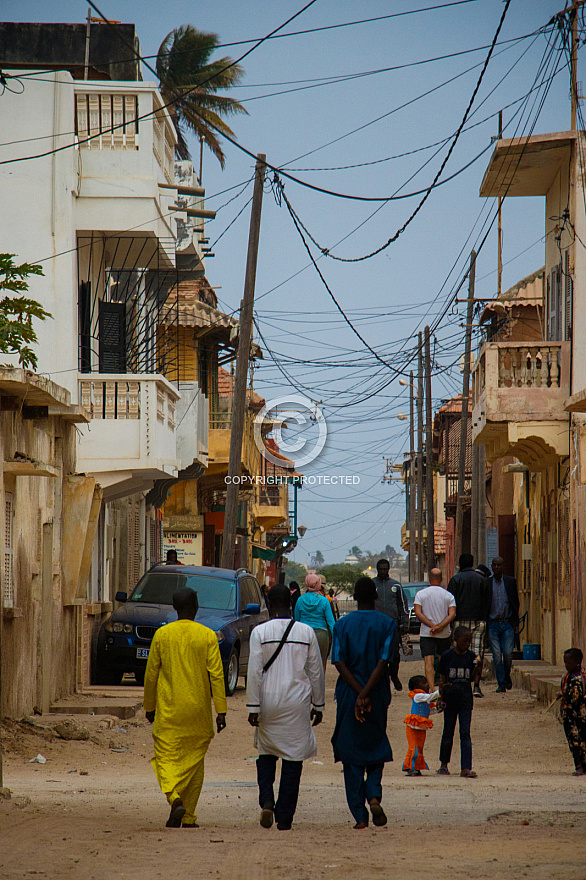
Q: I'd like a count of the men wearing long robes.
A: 3